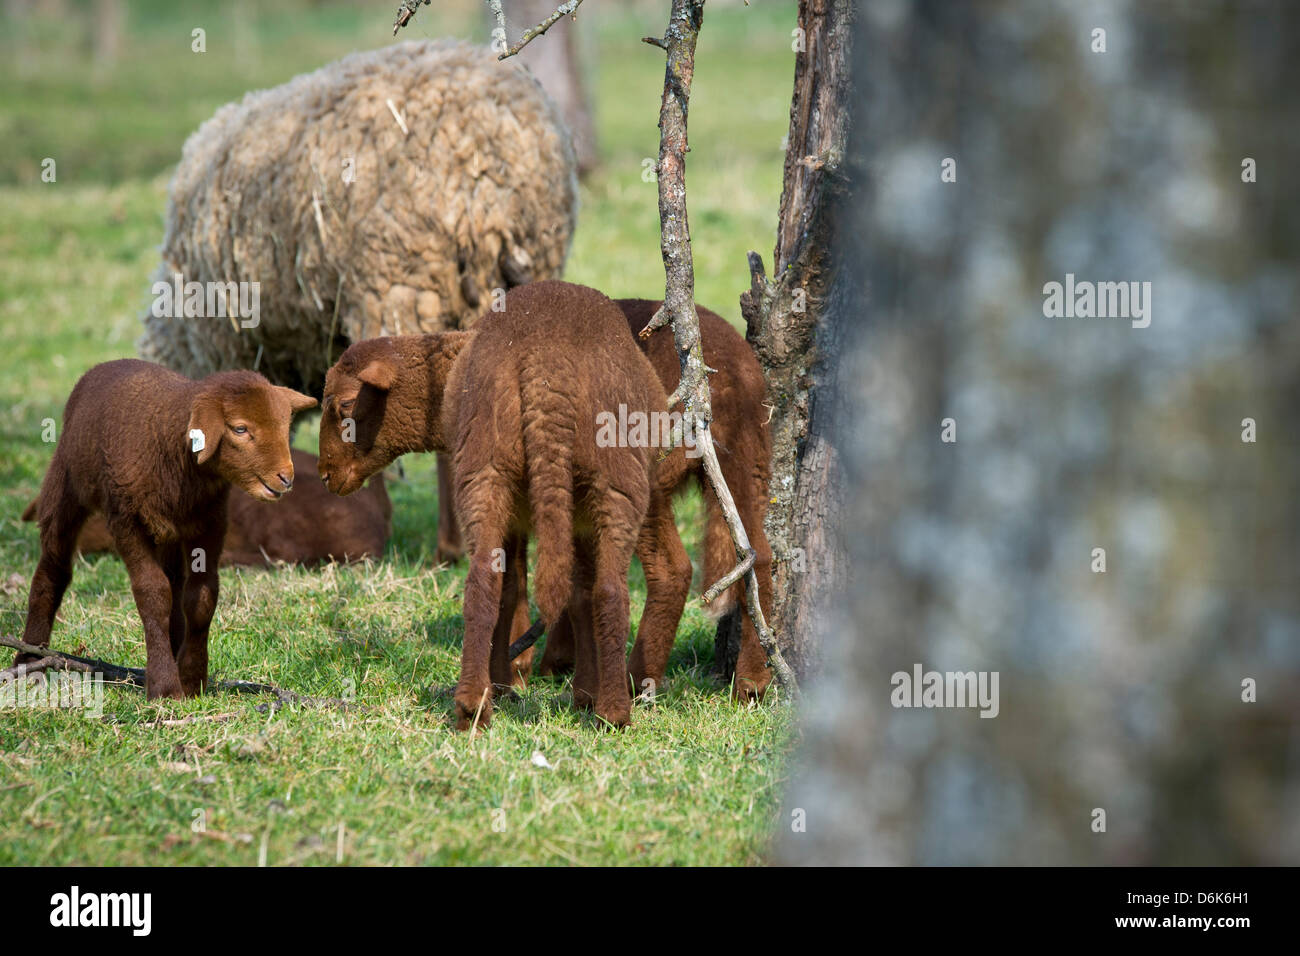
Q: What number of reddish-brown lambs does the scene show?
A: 4